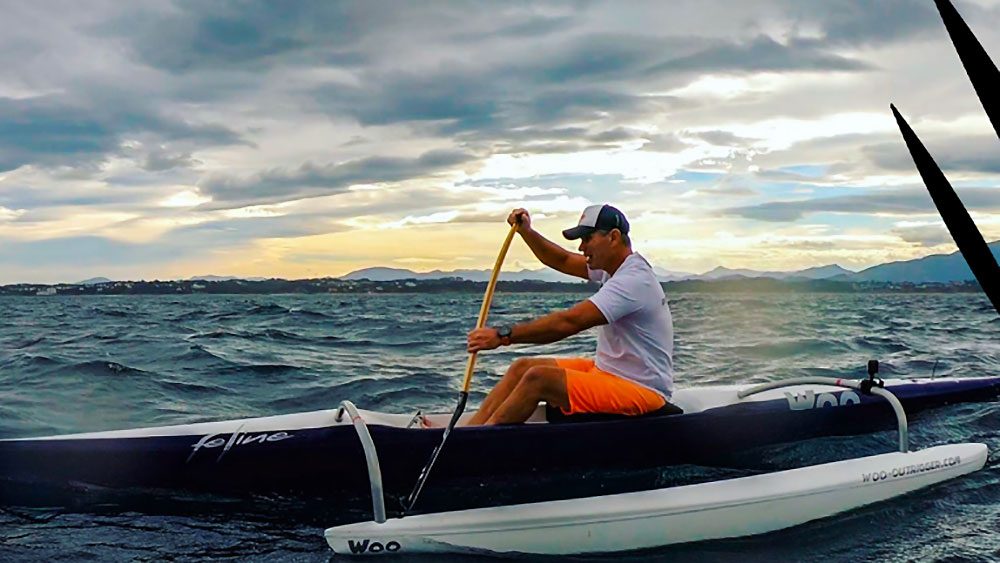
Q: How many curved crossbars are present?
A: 2